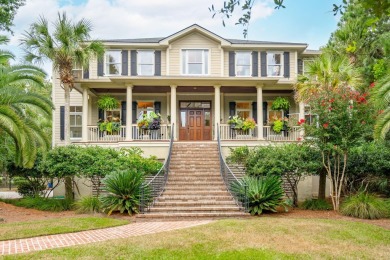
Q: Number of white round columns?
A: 6